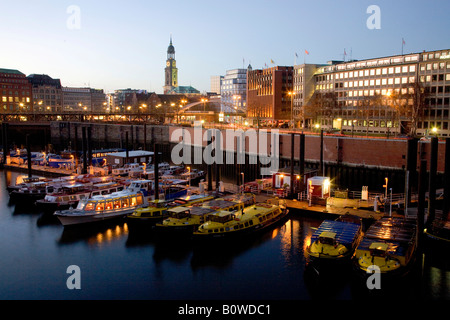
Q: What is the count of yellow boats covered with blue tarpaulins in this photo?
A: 2